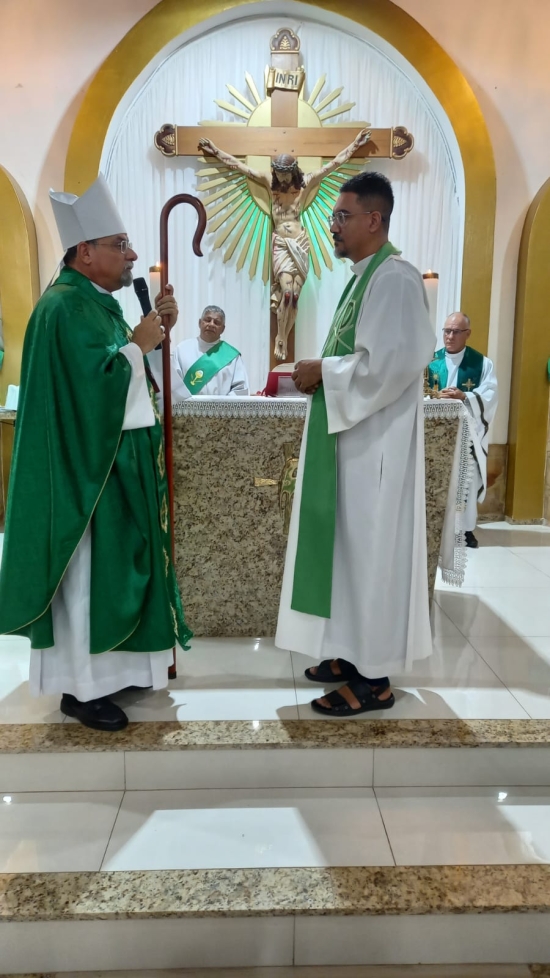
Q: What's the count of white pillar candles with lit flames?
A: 2